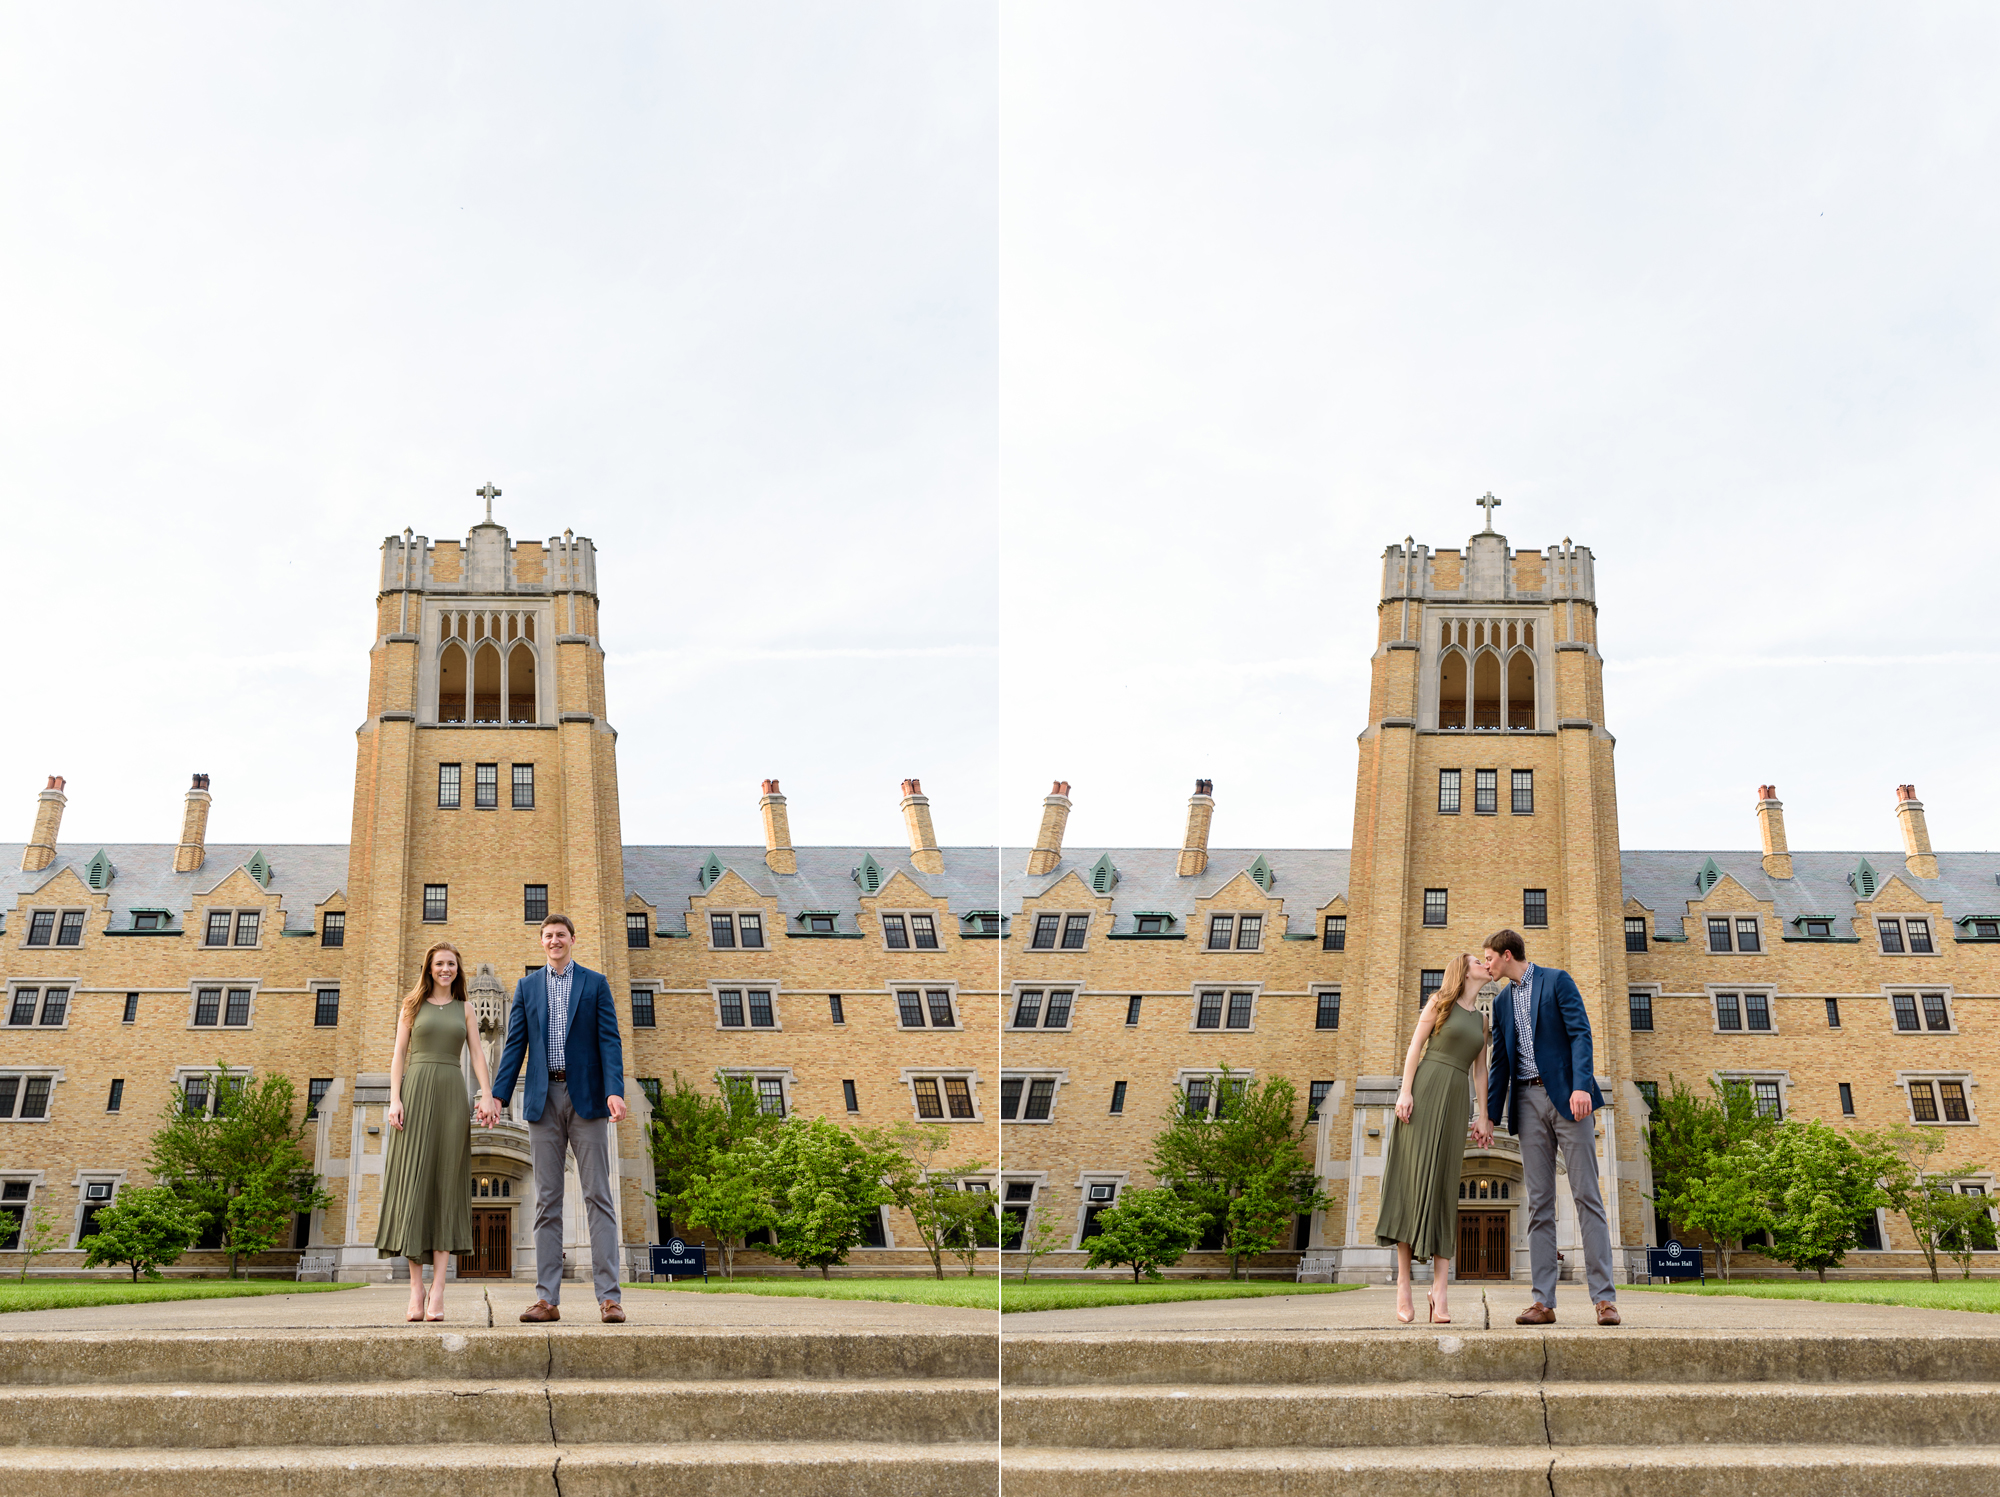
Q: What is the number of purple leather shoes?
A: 0